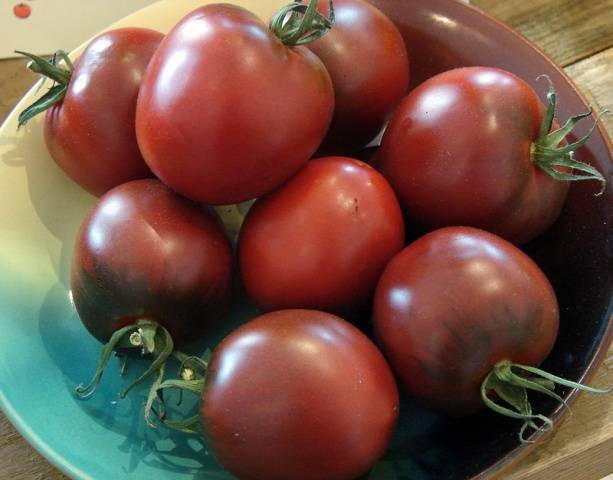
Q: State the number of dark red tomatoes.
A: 8